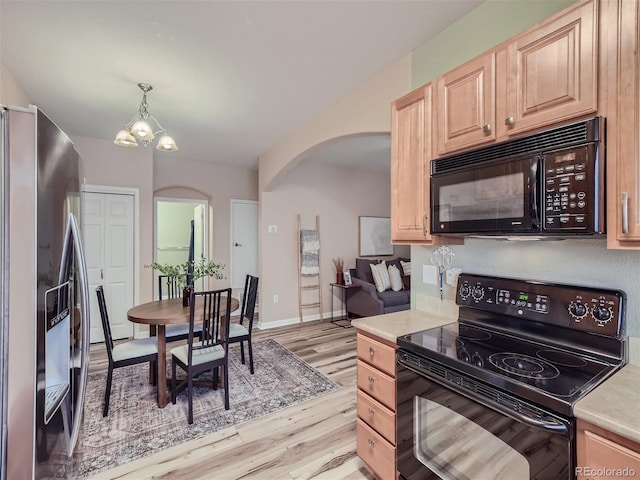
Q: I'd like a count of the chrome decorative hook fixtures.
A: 1